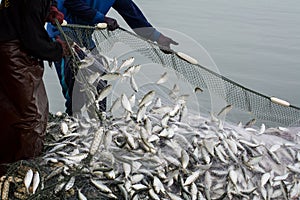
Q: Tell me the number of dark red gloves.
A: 2